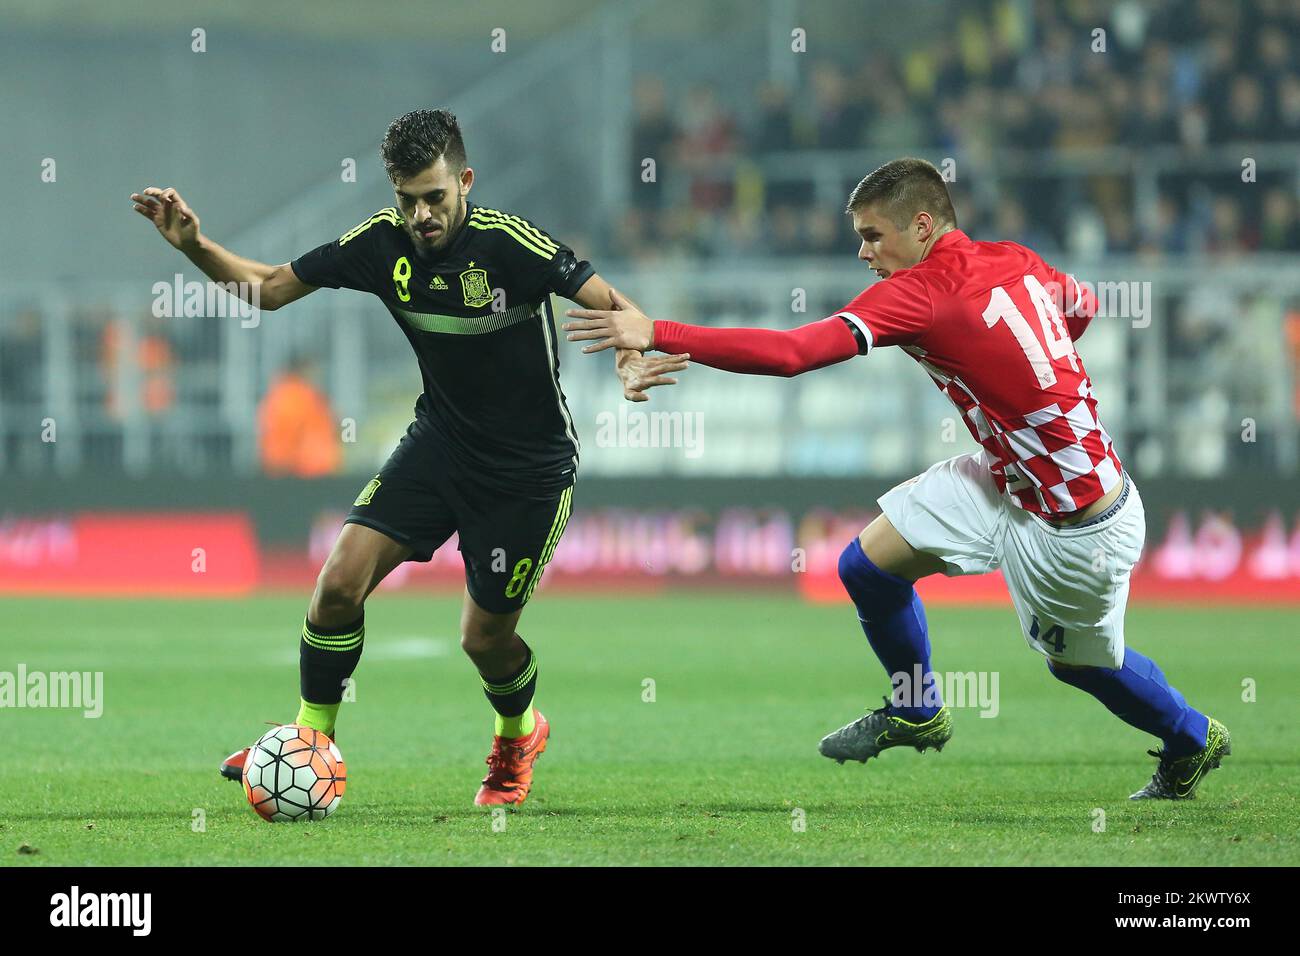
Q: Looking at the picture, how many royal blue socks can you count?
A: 2